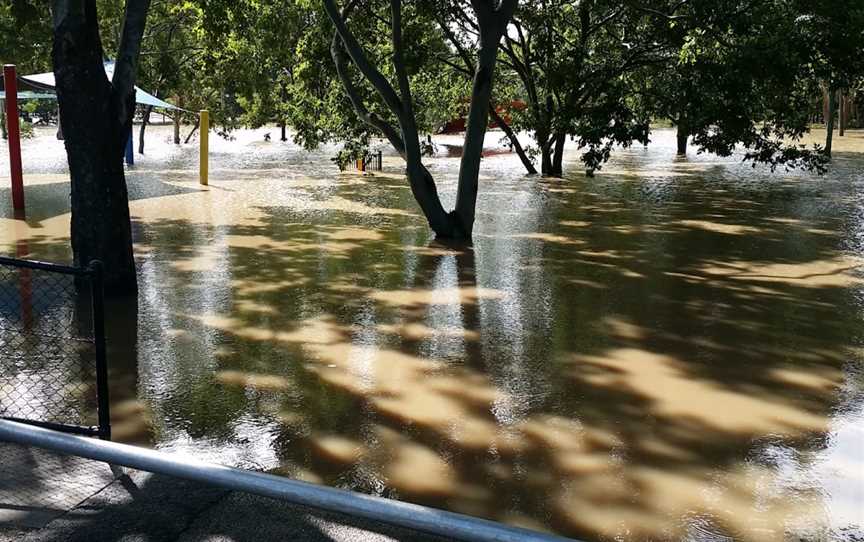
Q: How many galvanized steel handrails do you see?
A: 1